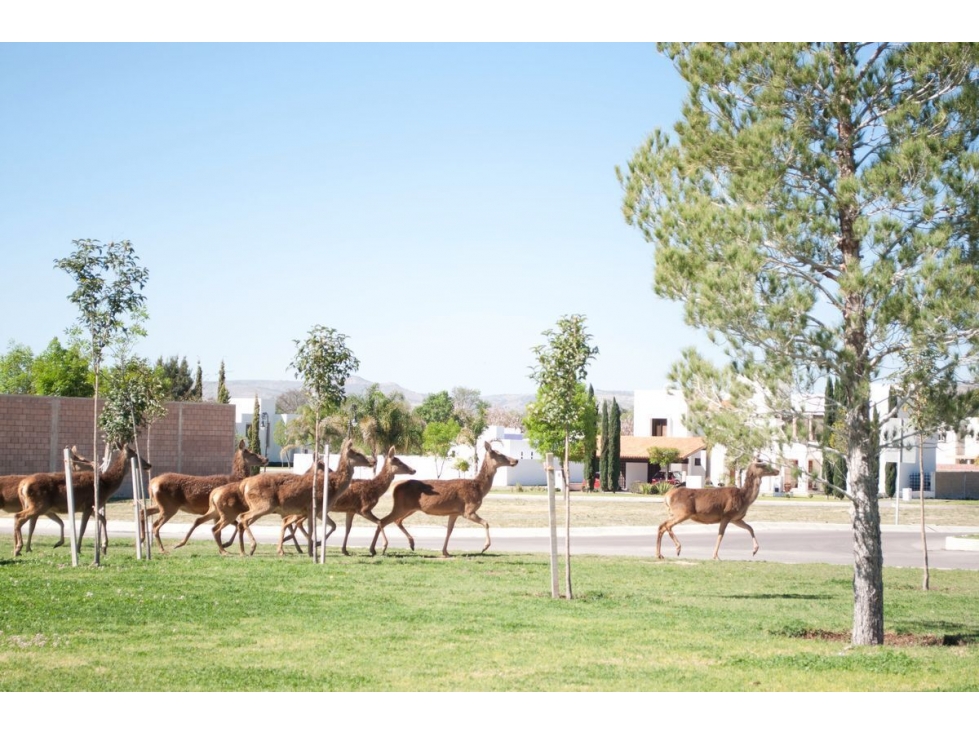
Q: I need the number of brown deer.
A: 8